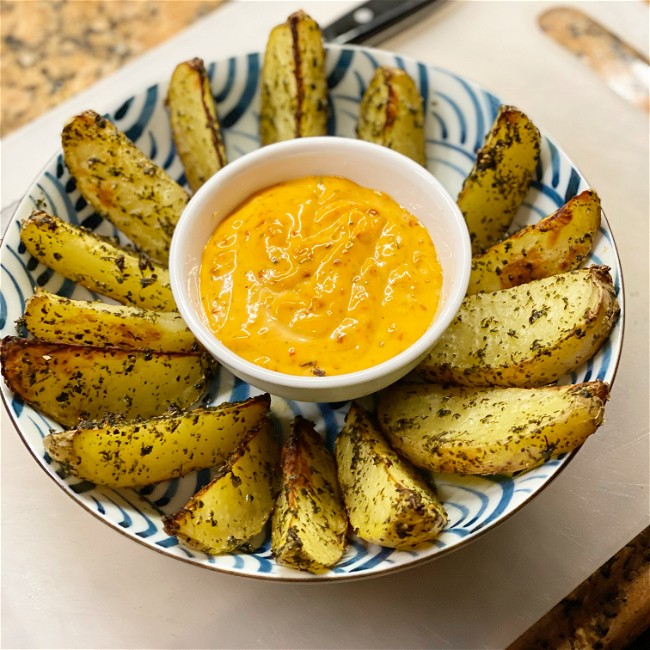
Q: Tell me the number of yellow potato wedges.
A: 15